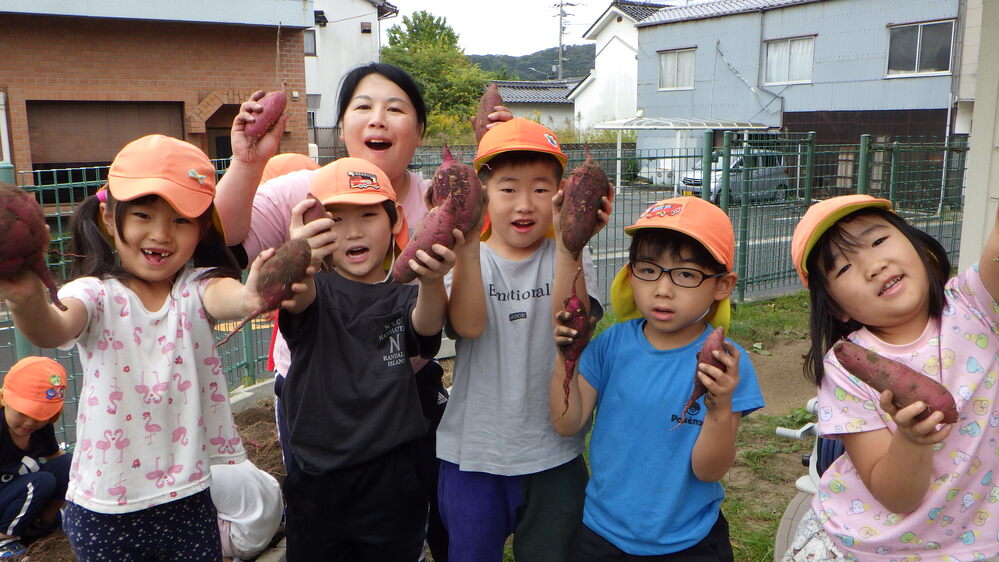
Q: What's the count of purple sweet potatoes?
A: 11